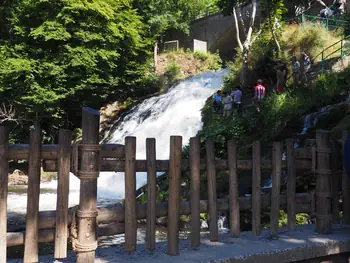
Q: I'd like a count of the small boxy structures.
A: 2